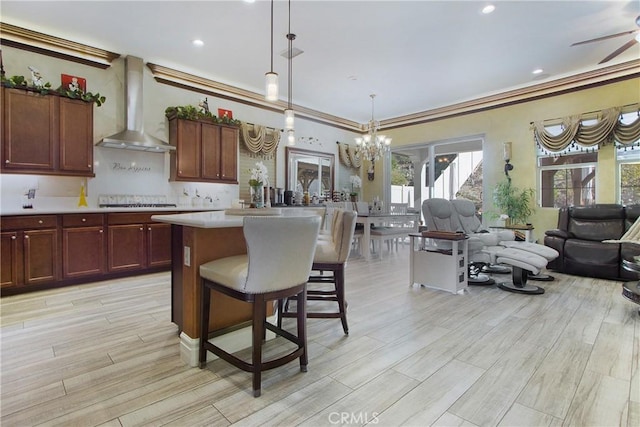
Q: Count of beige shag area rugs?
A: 0